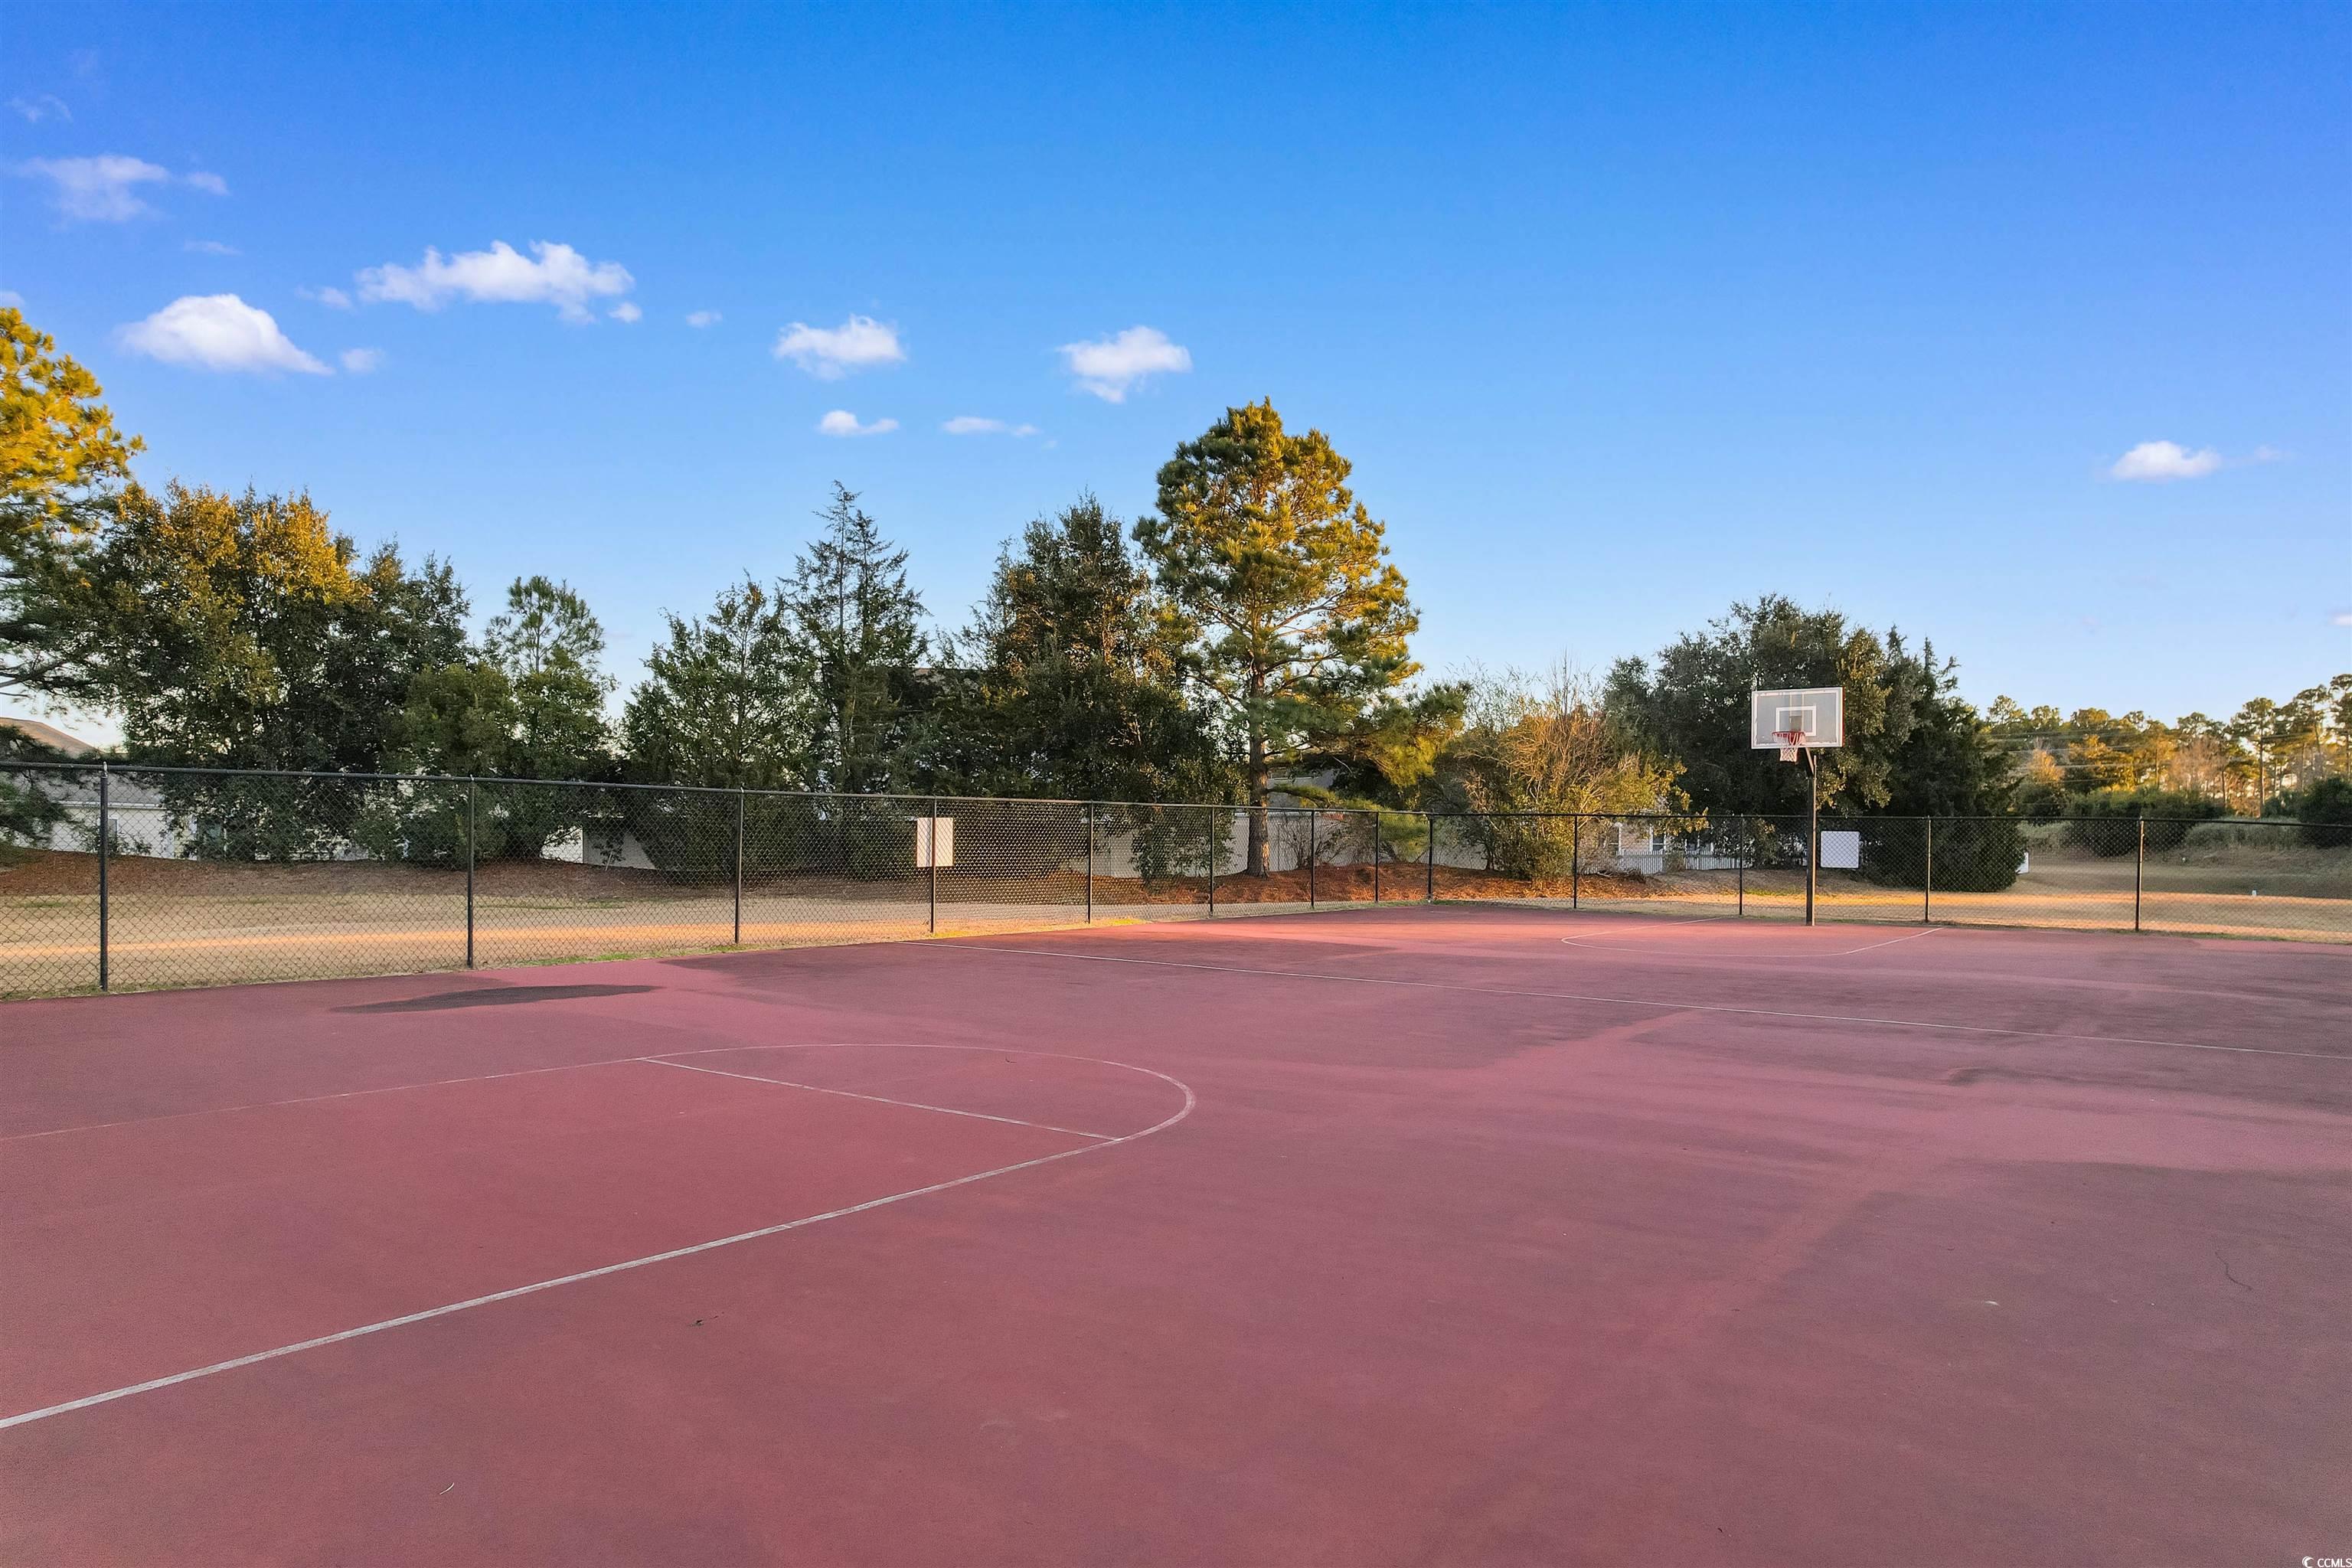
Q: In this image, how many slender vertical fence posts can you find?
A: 13